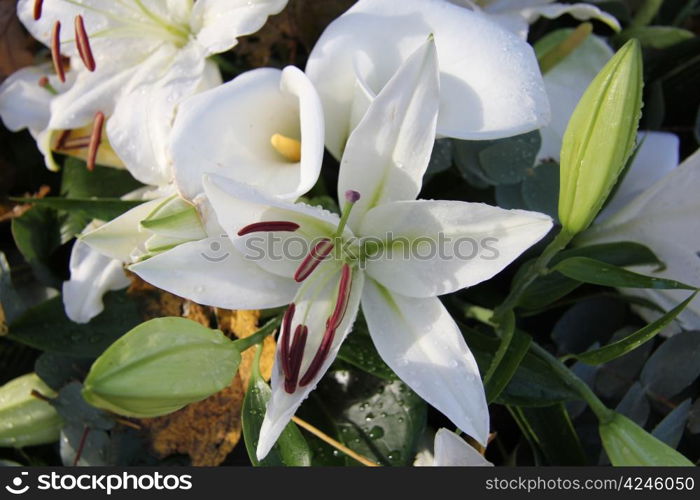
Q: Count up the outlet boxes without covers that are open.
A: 0